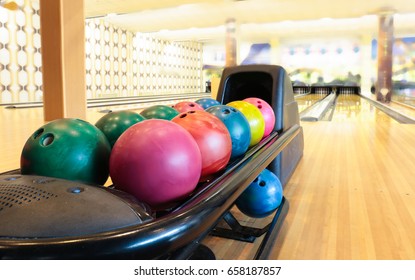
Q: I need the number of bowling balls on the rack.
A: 11